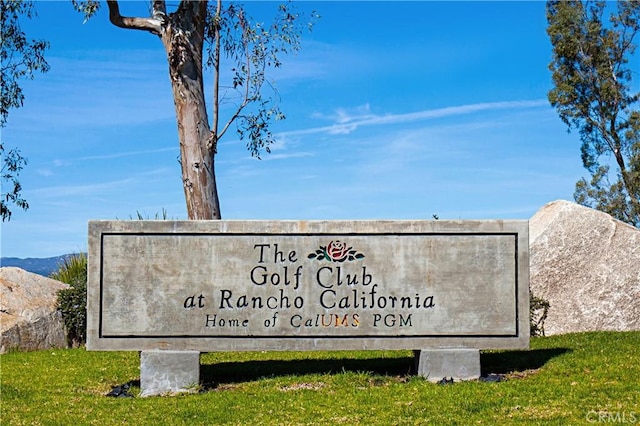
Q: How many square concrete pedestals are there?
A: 2